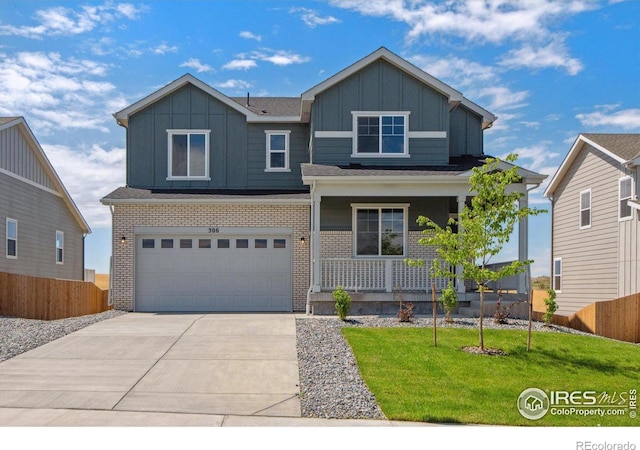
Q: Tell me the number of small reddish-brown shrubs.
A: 2